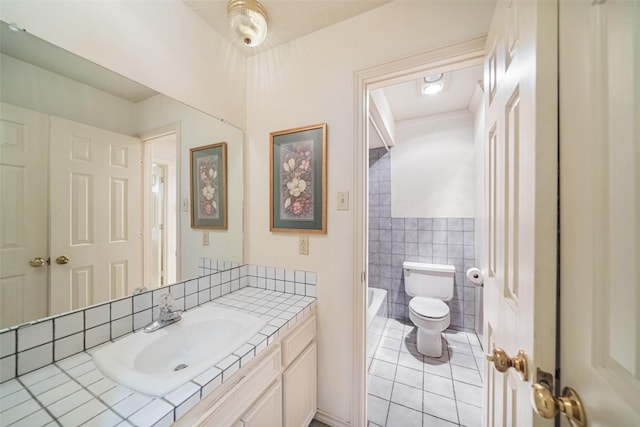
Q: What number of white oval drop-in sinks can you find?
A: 1